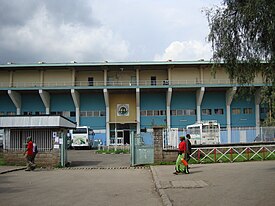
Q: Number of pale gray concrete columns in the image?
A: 9